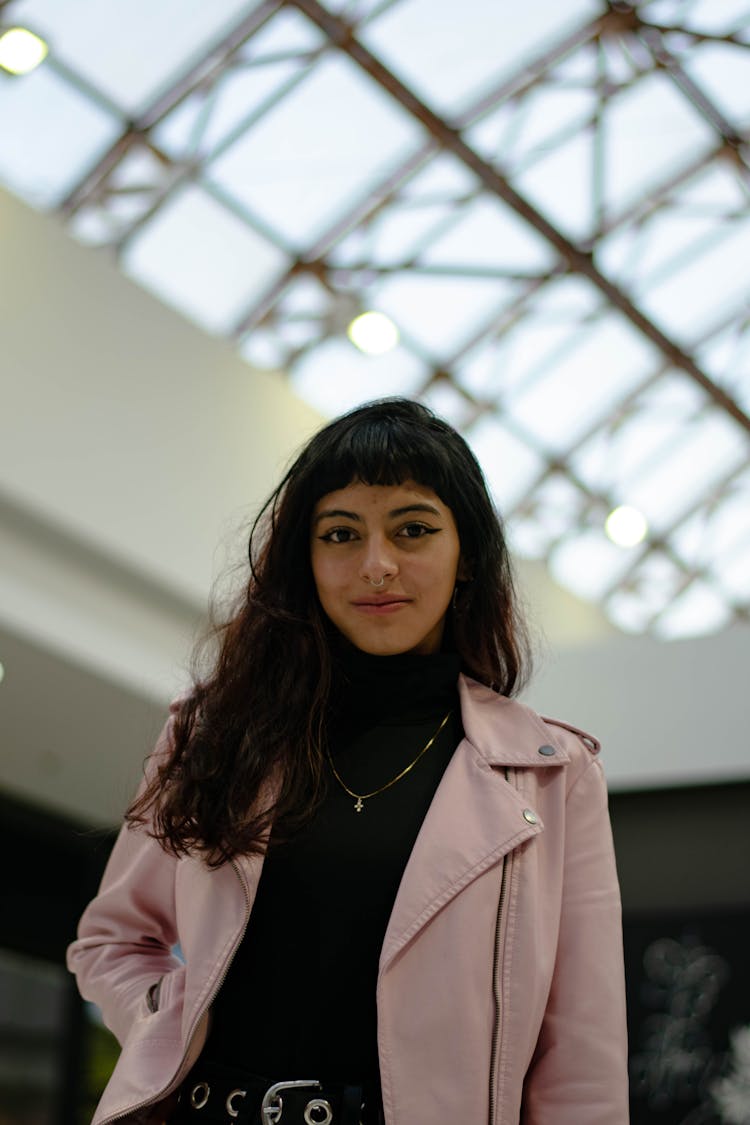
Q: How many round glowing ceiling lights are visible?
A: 3